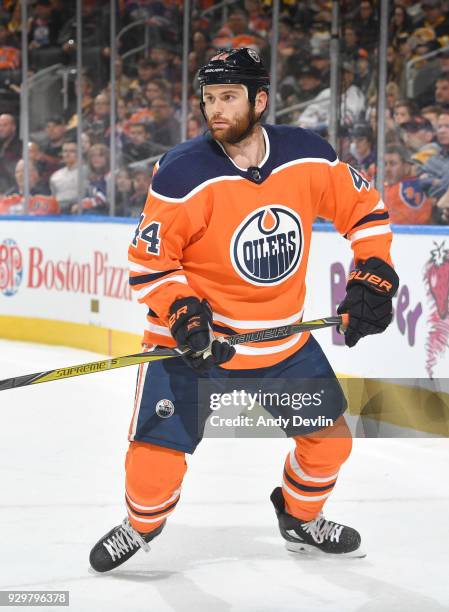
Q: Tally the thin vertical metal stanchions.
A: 7